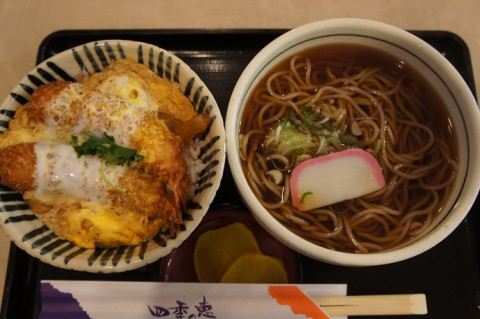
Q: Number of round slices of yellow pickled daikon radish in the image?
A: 2